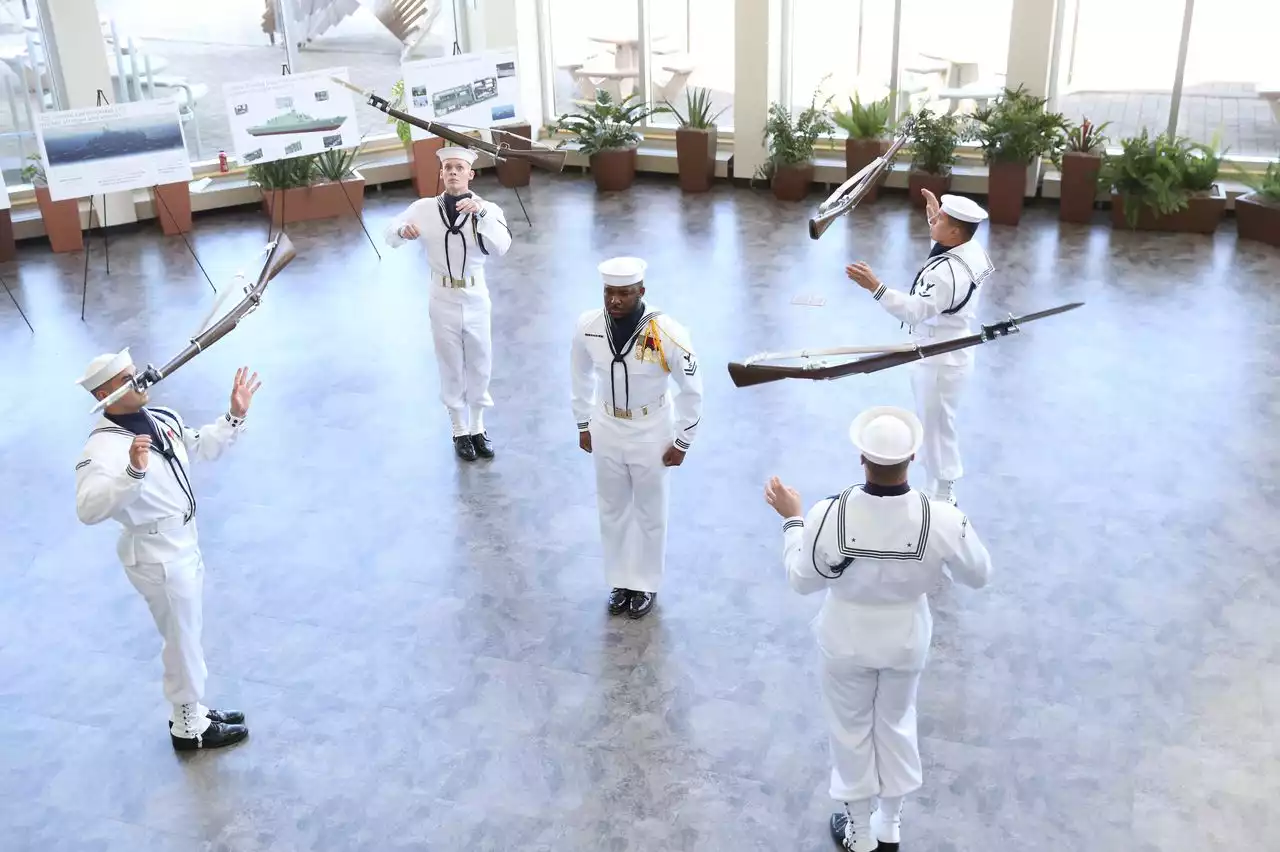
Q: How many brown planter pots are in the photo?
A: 15